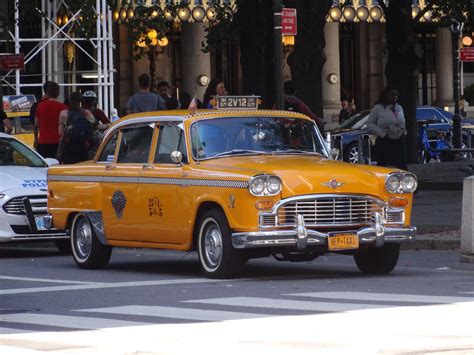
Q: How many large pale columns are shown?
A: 3